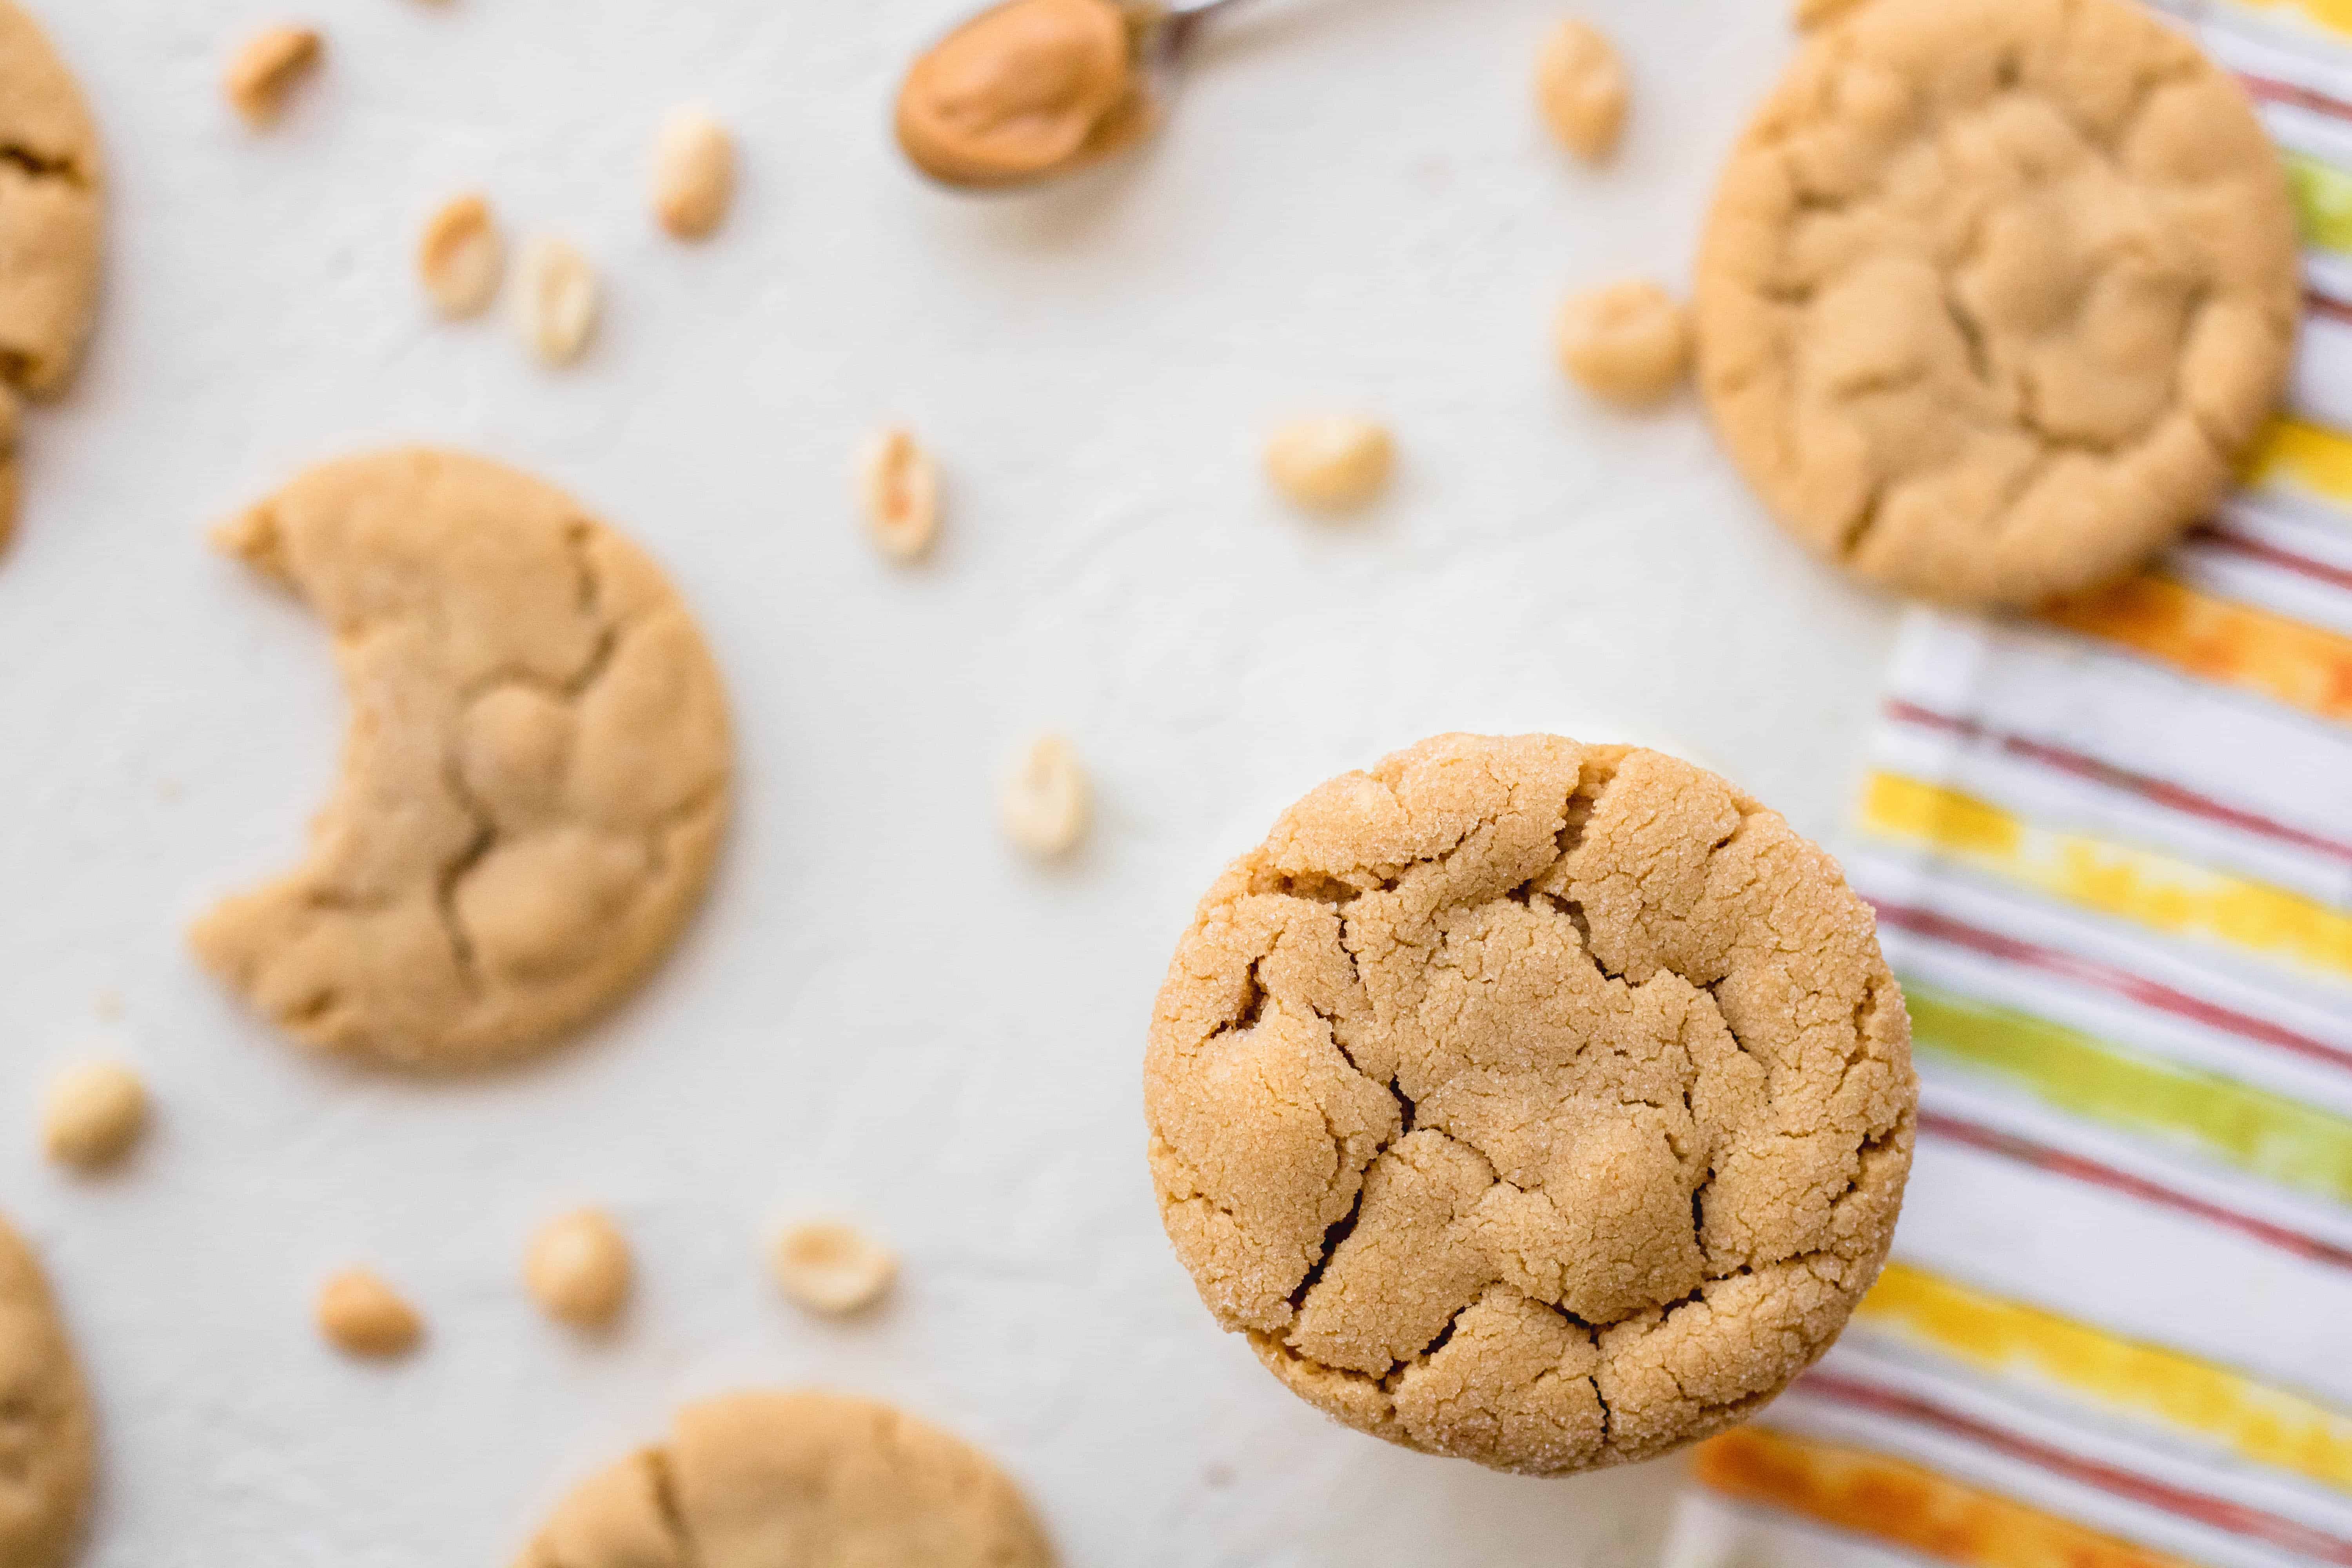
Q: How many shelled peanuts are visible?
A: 13